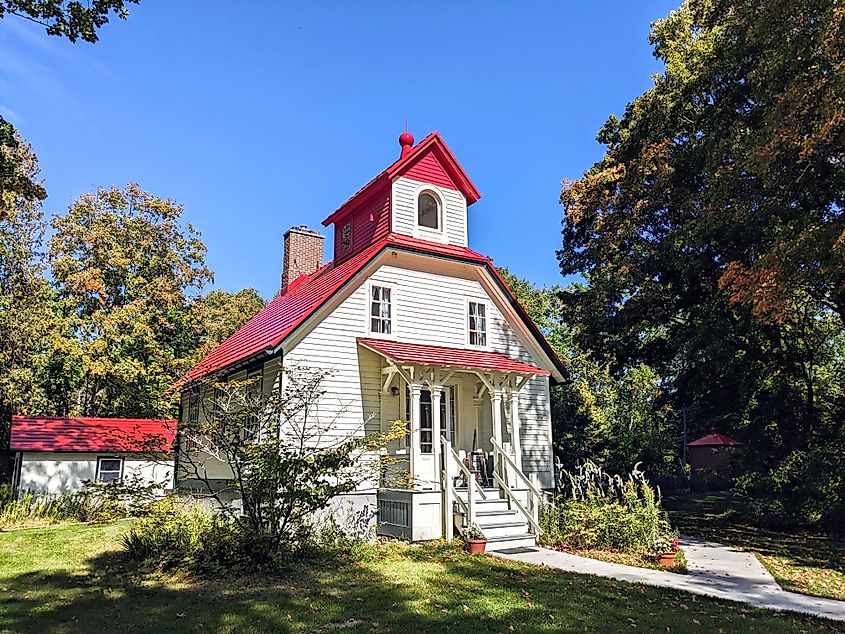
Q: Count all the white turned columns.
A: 4